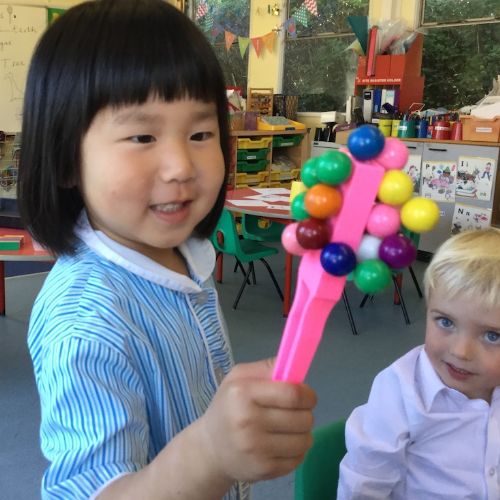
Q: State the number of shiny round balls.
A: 15